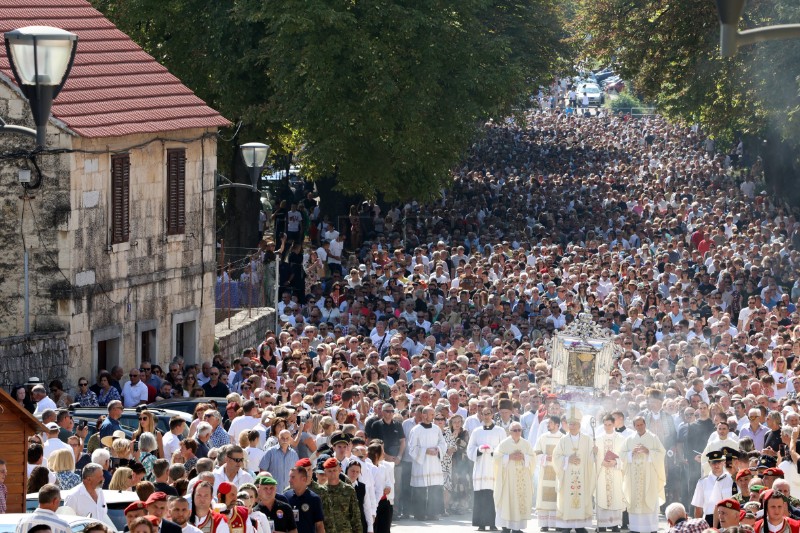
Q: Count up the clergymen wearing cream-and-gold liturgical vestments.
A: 5